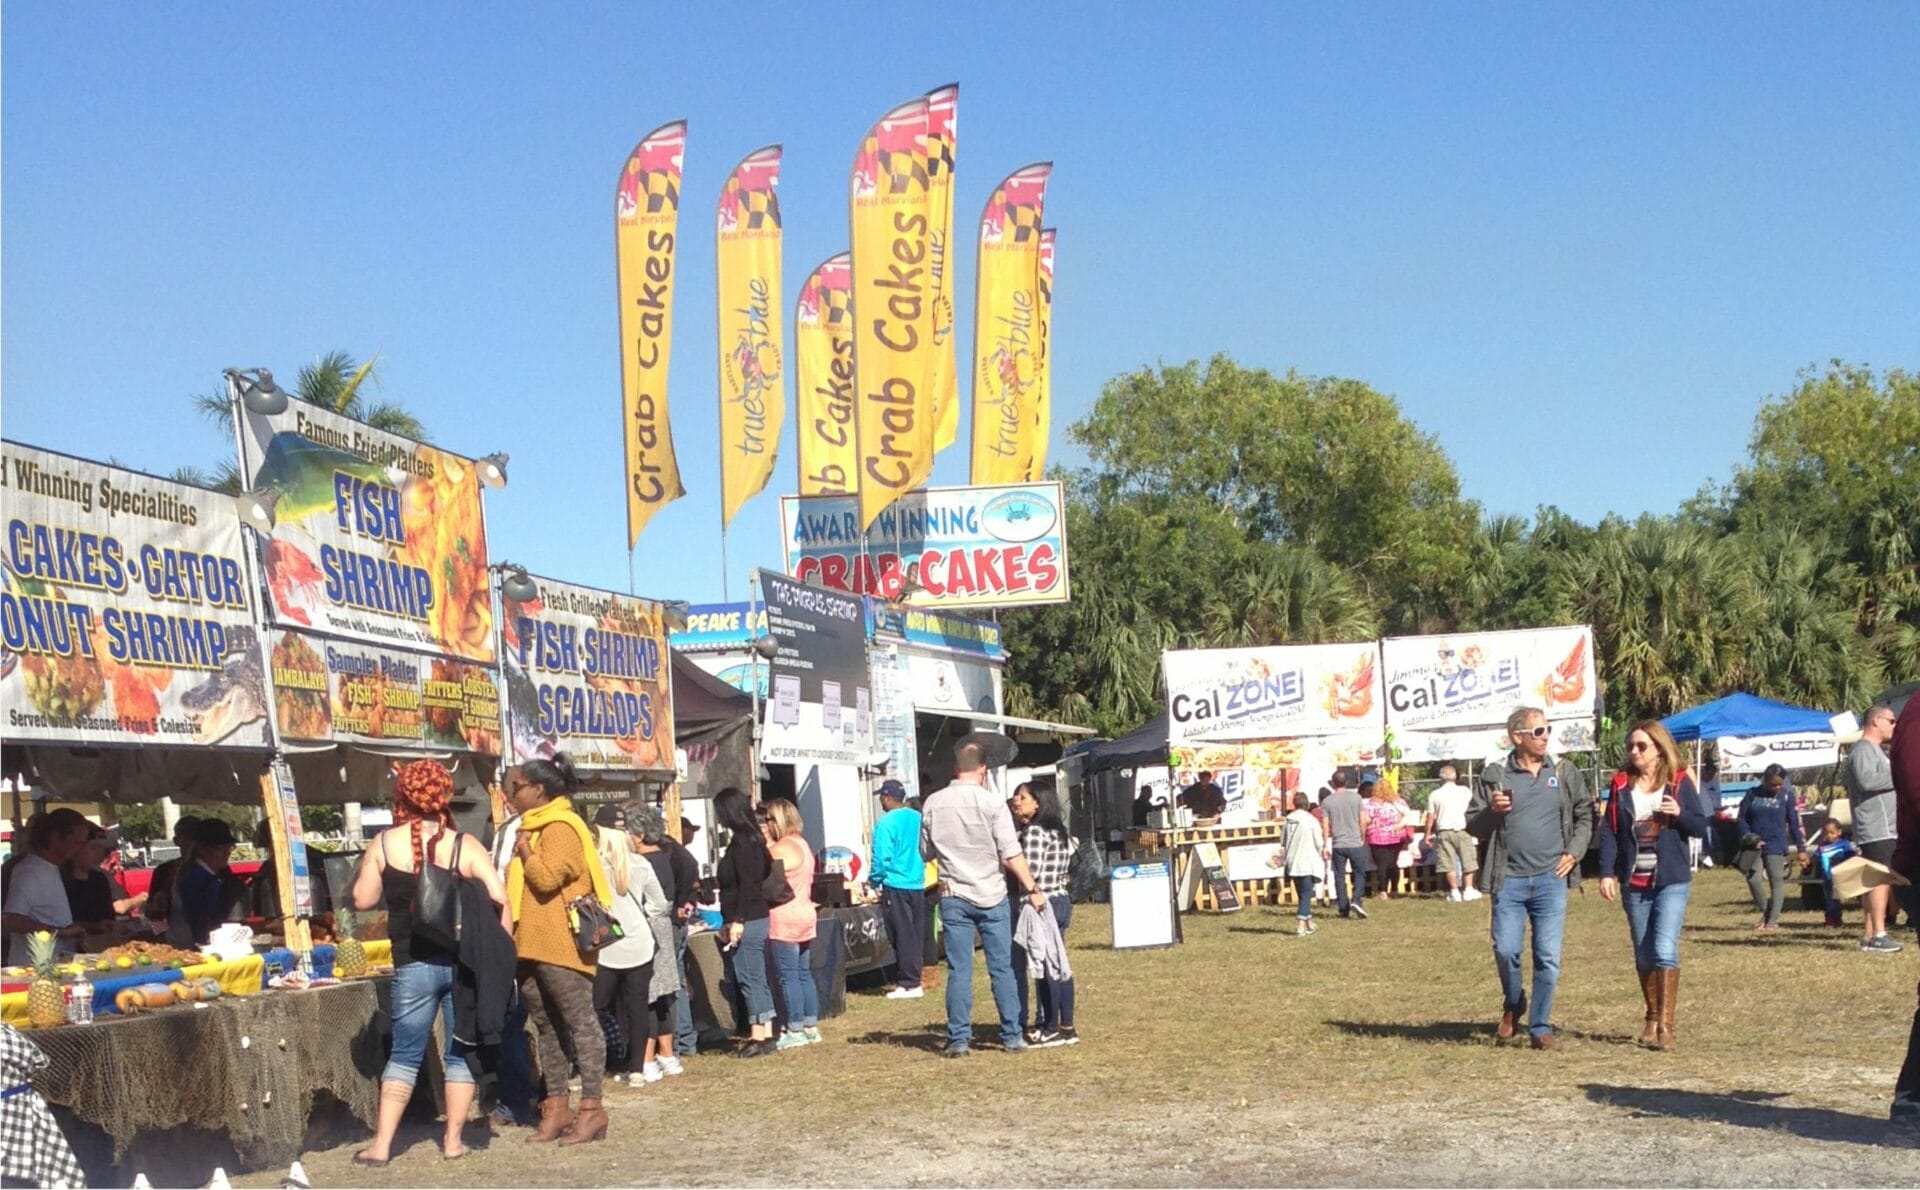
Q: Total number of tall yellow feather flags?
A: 7